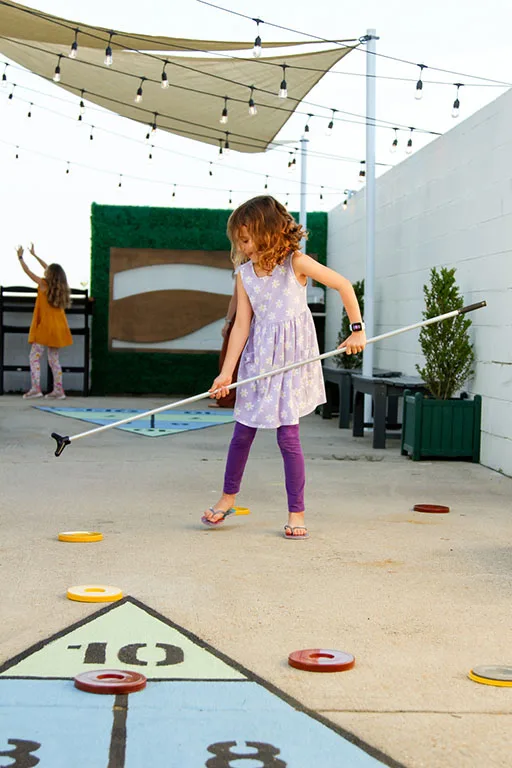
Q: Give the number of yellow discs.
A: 4